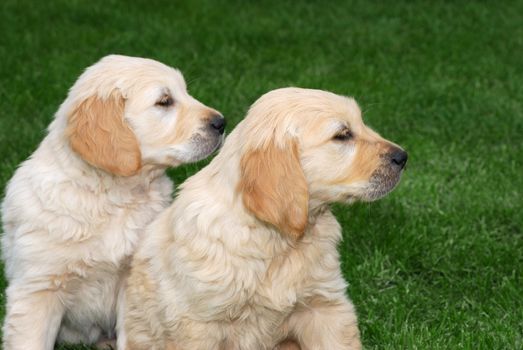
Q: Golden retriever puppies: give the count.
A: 2